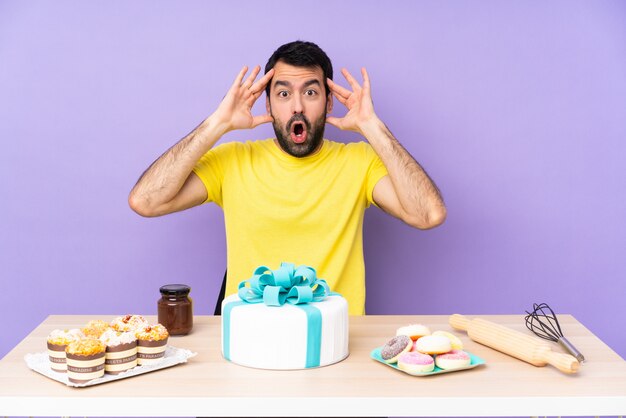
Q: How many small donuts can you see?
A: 6